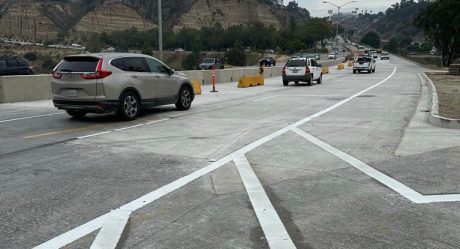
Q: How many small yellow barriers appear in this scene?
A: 5